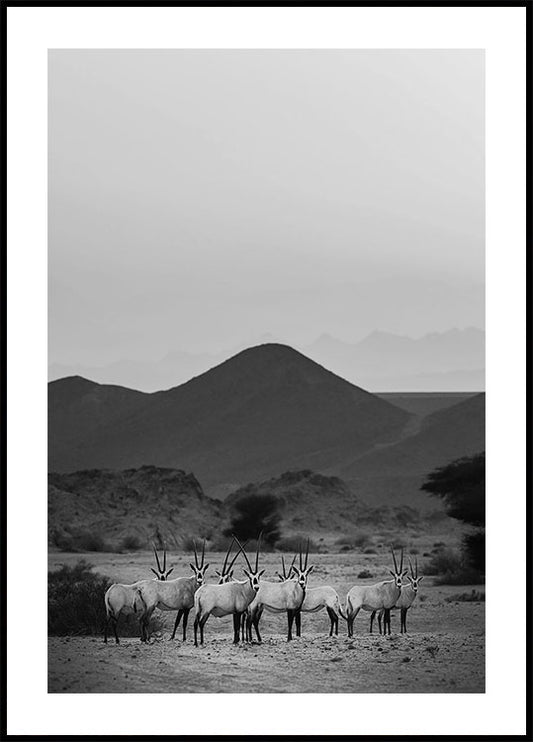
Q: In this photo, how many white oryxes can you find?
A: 8